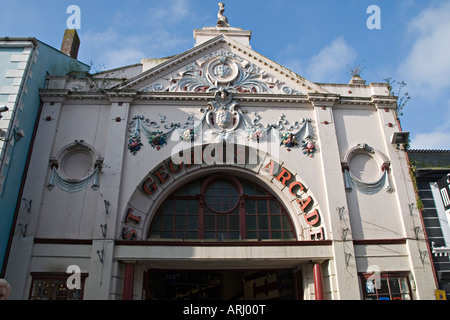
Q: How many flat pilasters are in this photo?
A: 4